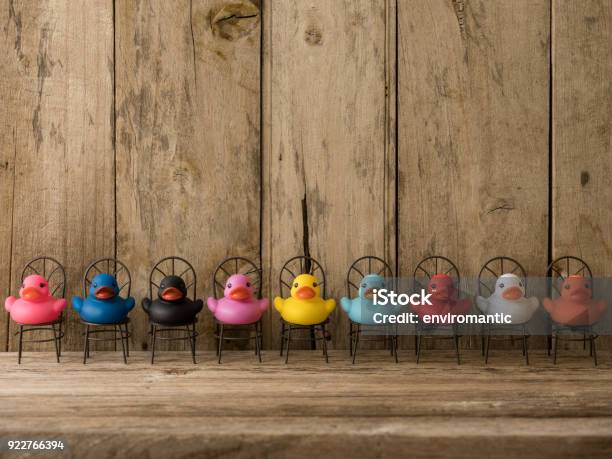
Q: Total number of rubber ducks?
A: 9